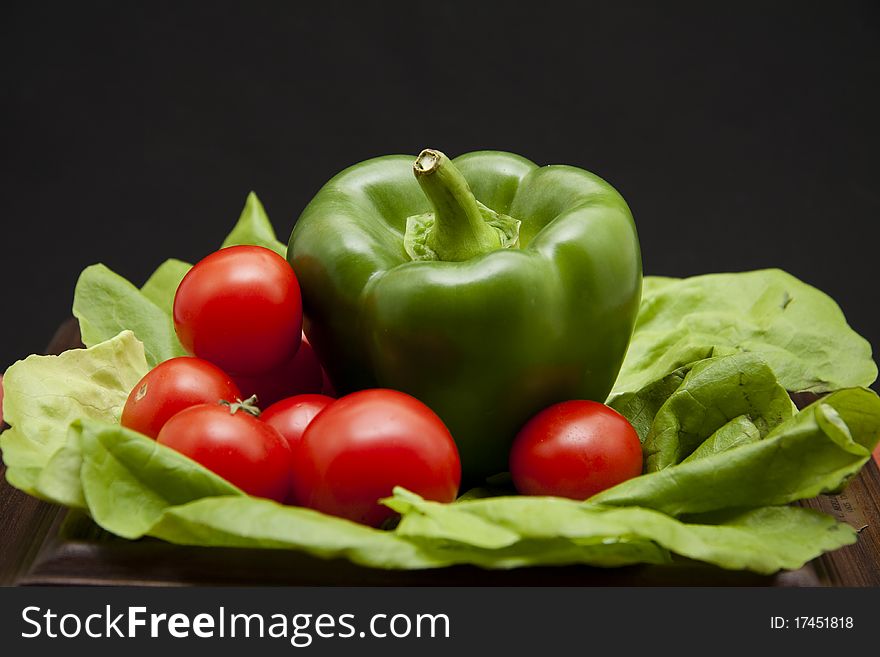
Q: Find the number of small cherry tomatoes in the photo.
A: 7